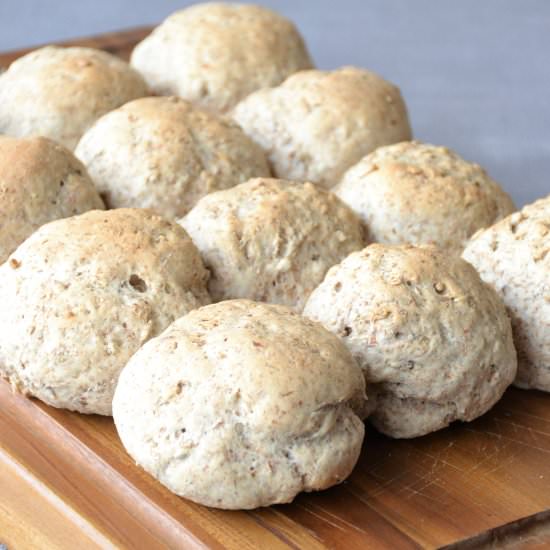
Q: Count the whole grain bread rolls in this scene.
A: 11